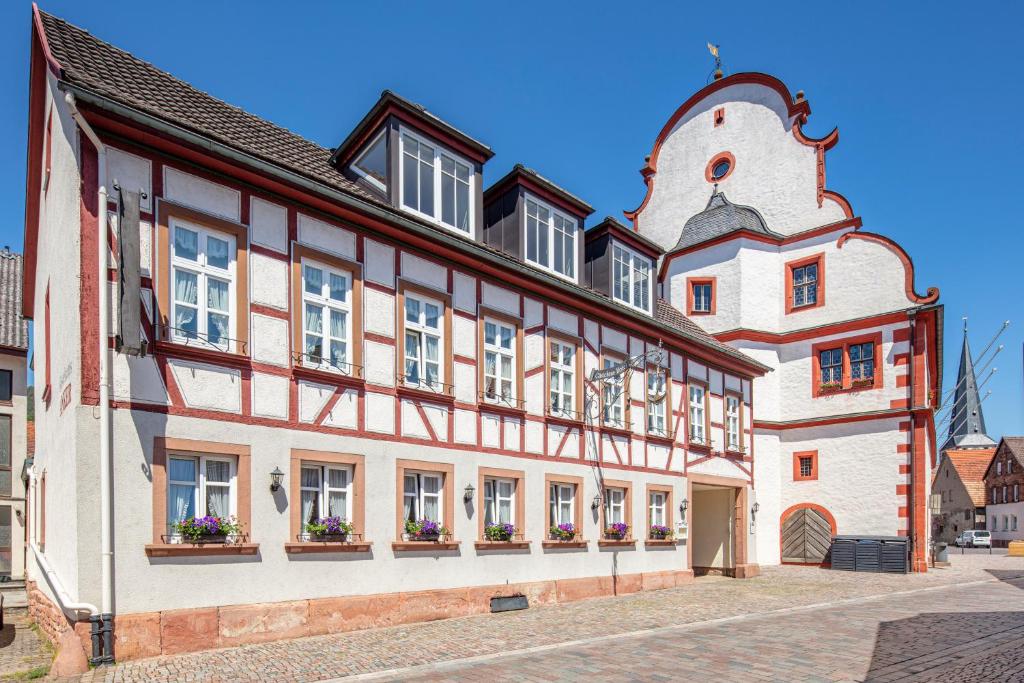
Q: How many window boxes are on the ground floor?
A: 7